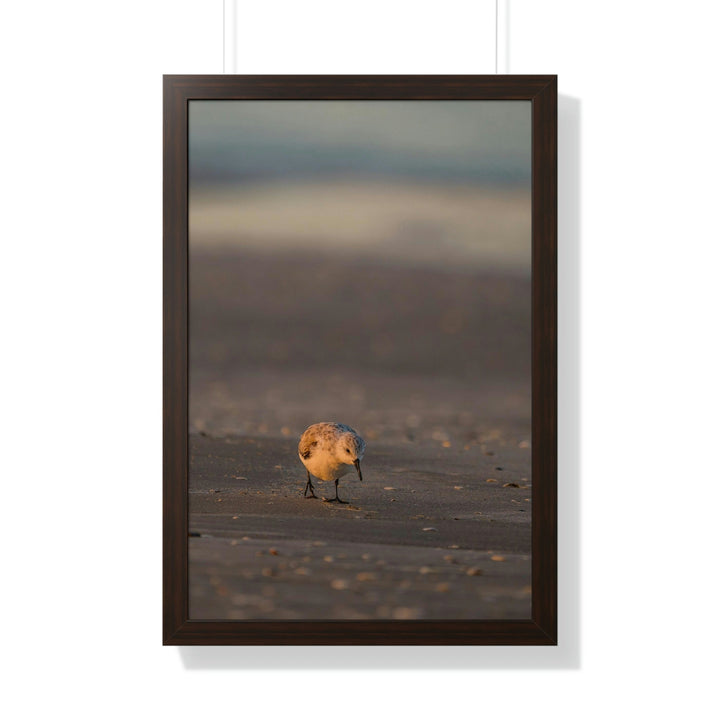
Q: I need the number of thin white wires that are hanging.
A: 2